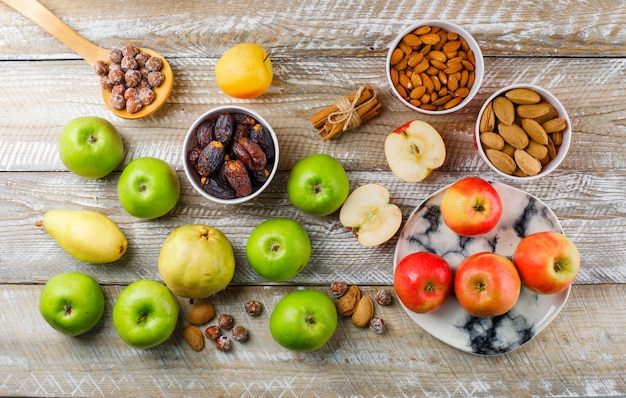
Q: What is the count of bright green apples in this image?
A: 7